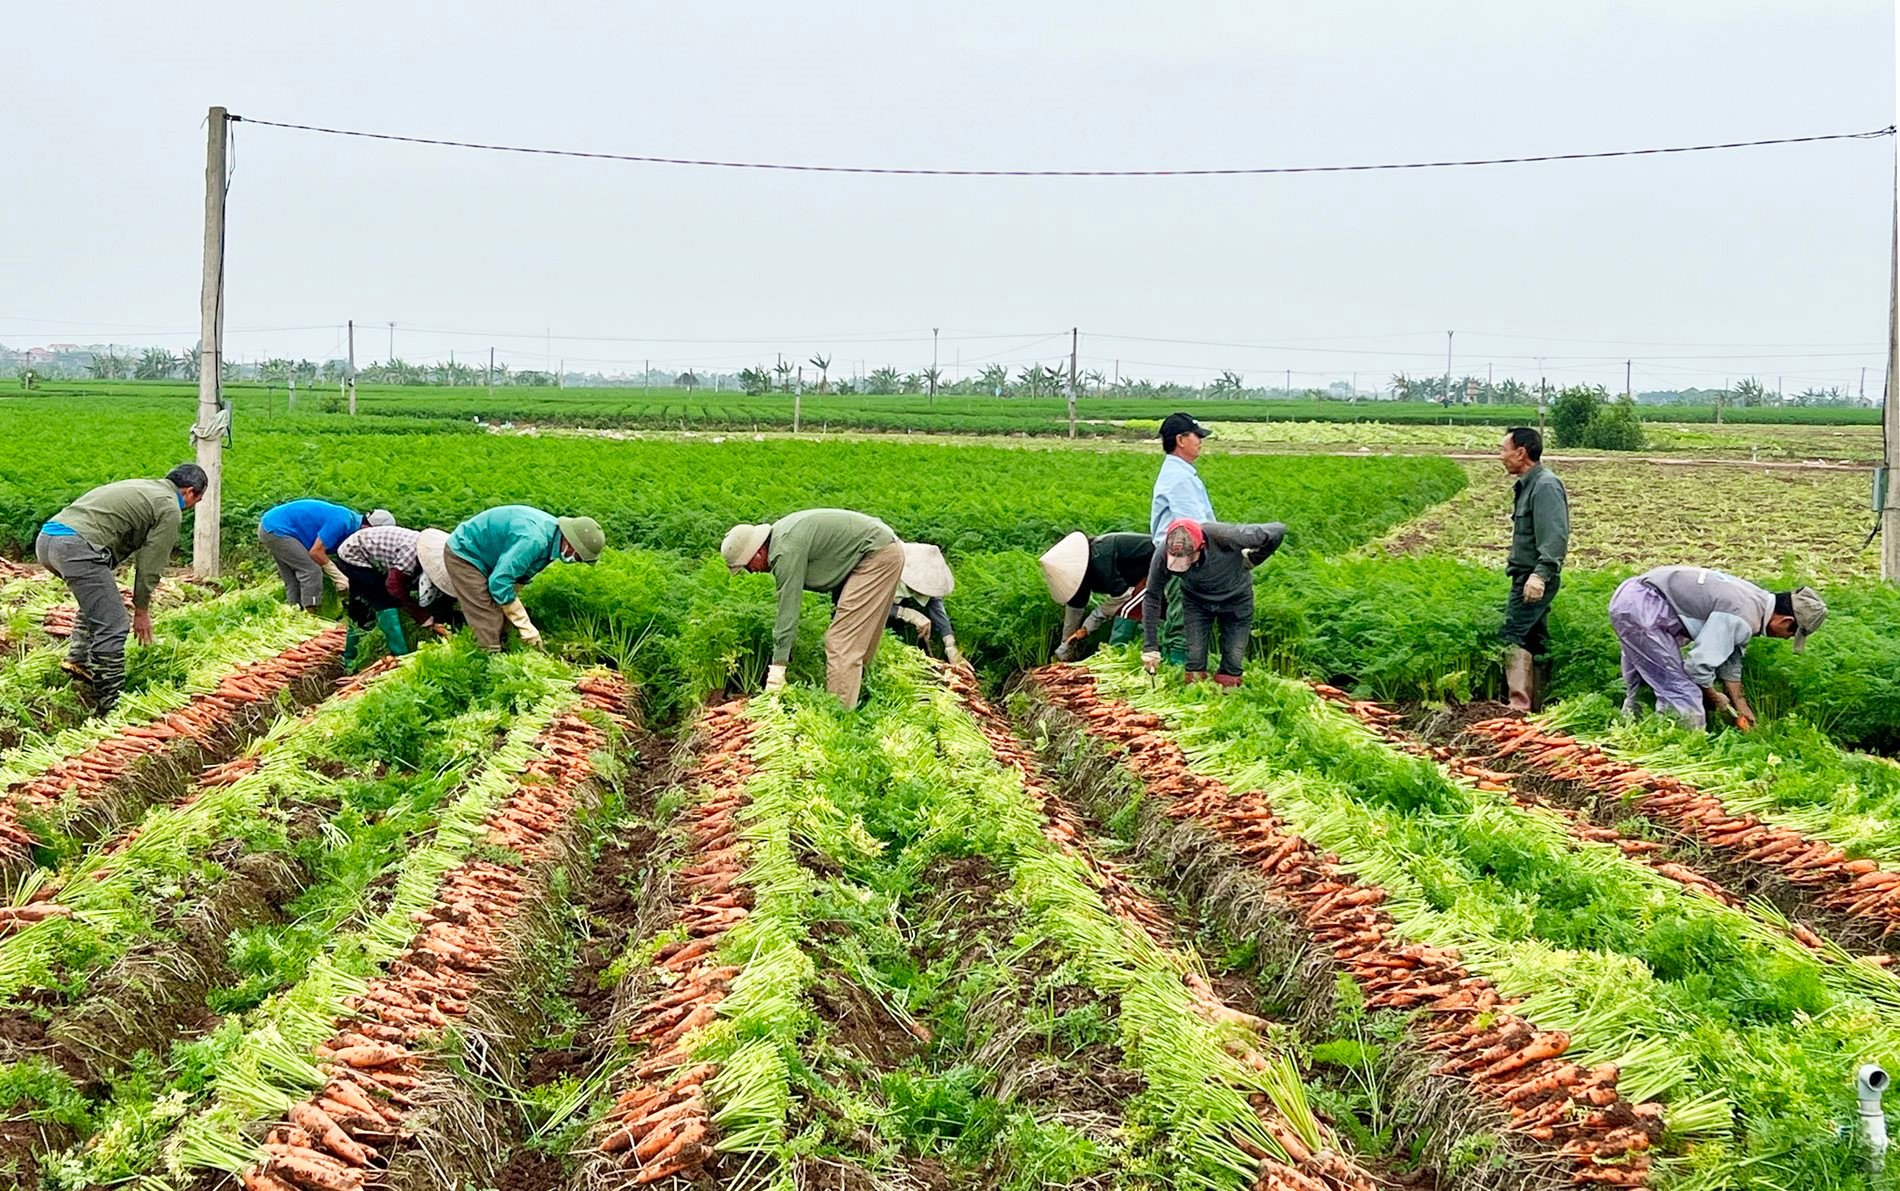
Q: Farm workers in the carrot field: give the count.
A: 11